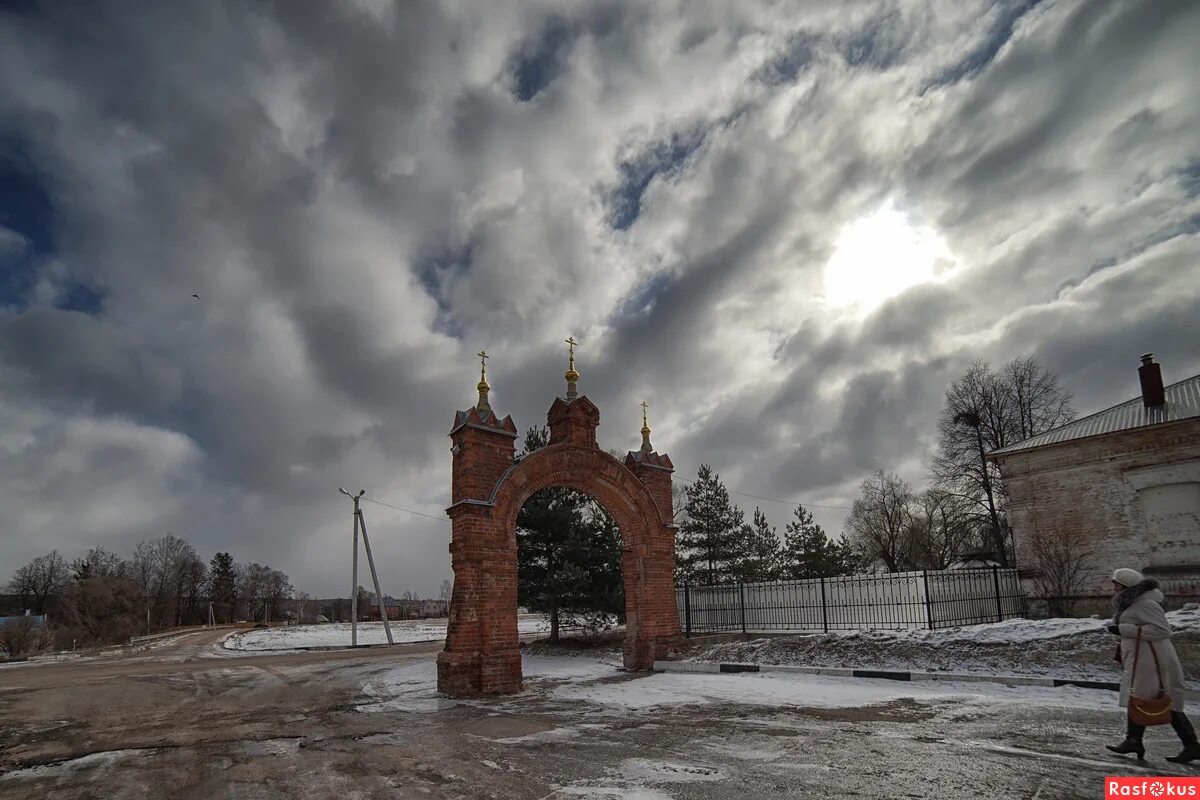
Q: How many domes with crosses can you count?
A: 3